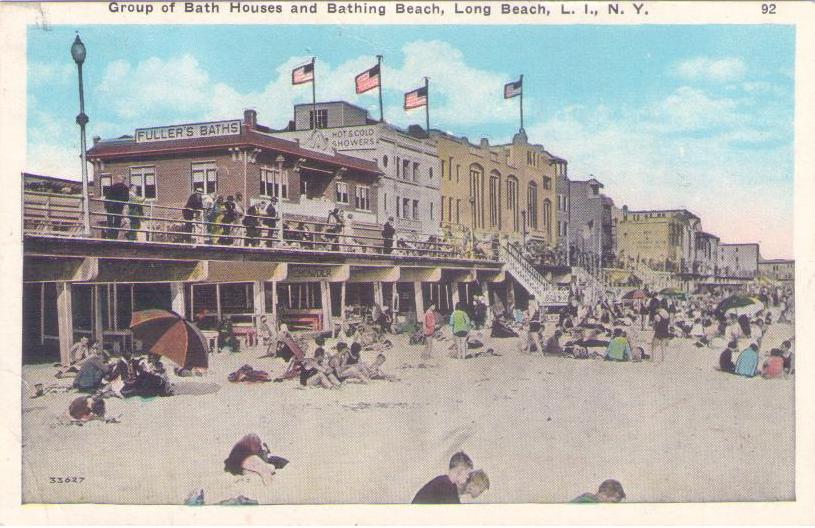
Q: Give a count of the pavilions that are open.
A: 4